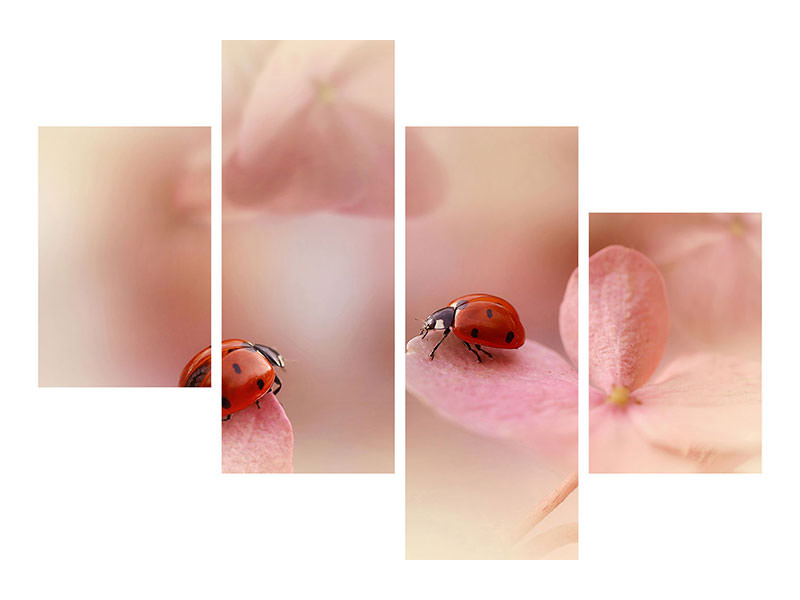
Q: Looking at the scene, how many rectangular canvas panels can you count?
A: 4